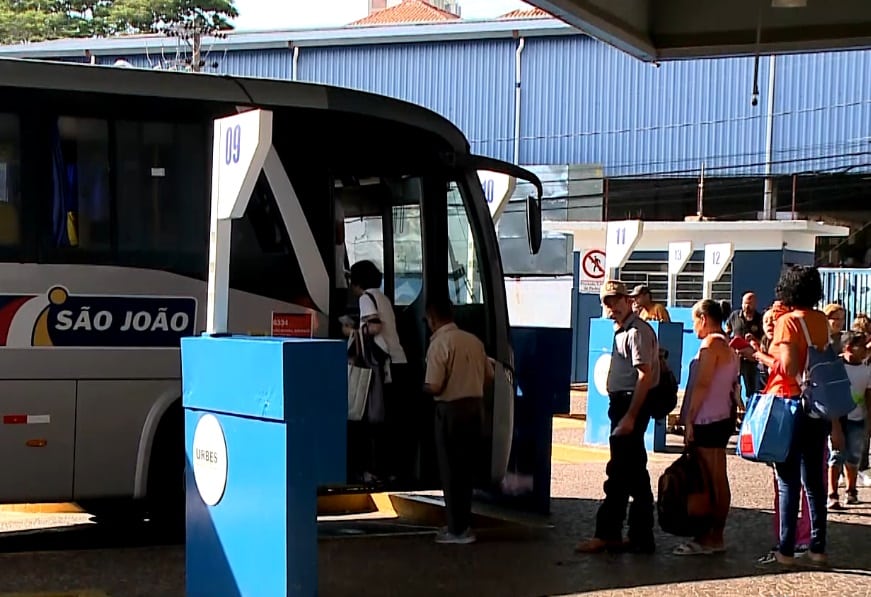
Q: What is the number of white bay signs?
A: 5